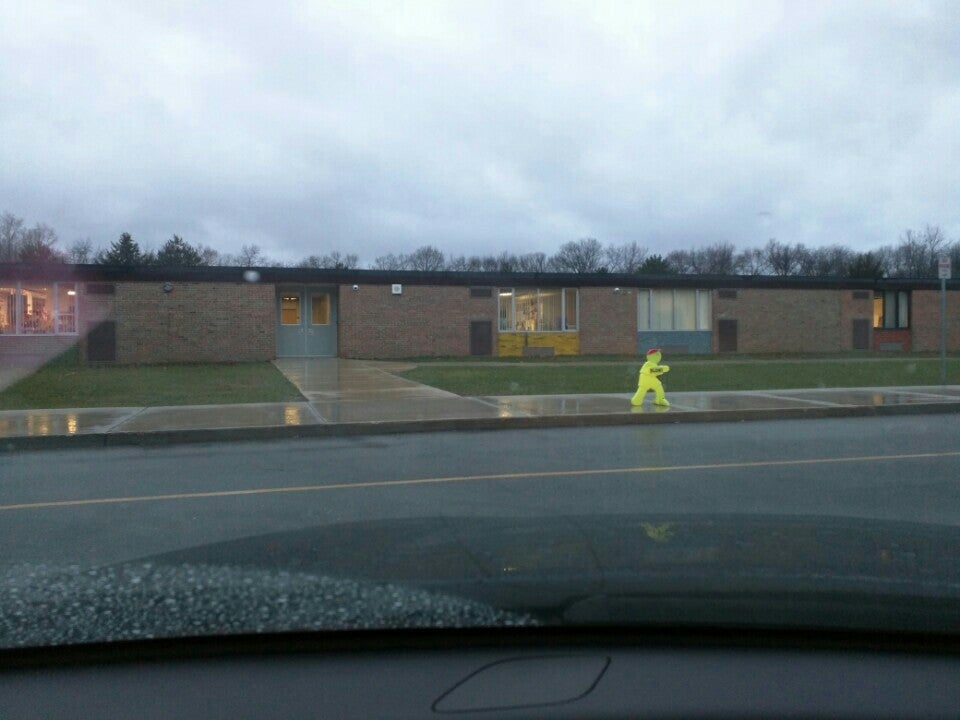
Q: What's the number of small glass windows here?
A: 2